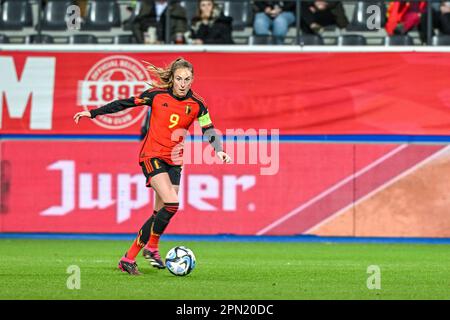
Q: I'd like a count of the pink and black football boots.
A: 2